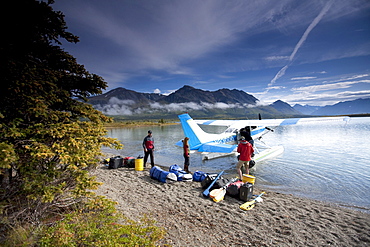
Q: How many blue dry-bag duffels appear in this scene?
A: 3